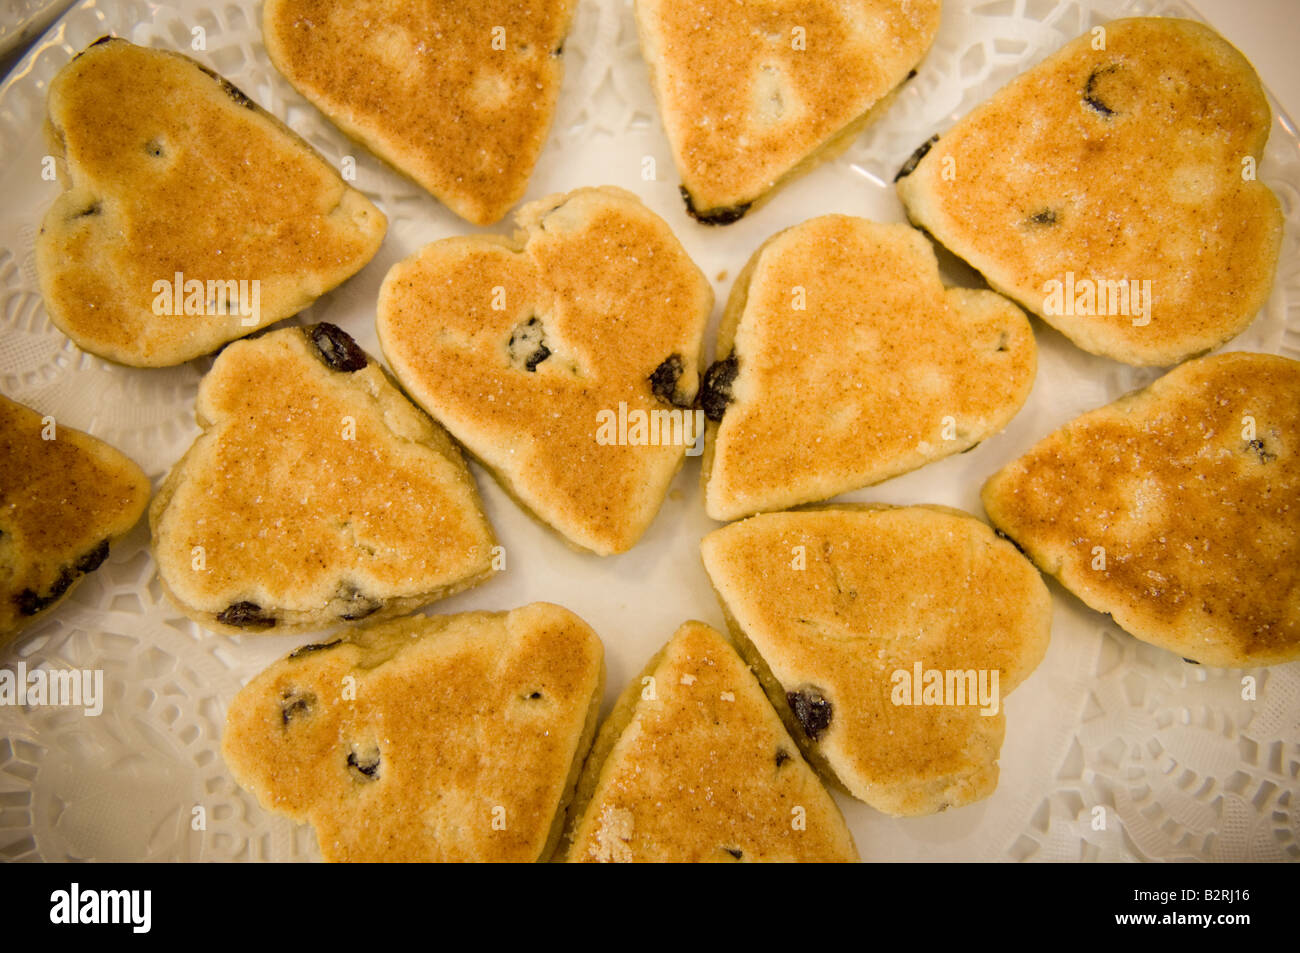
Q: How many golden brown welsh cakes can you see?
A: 12